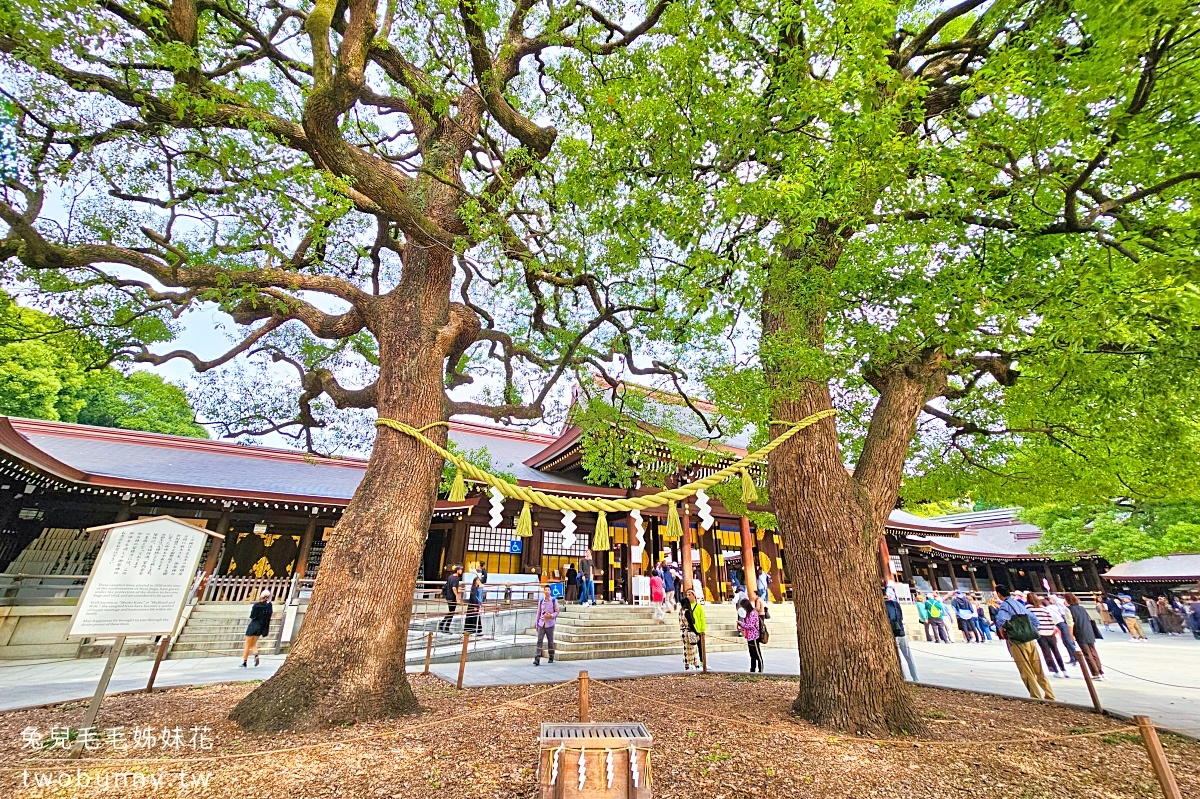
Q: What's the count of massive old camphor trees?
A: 2